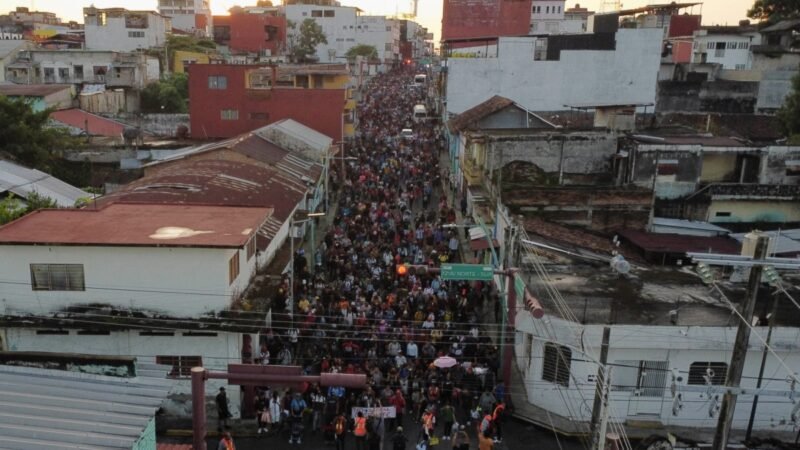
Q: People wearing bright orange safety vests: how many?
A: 6